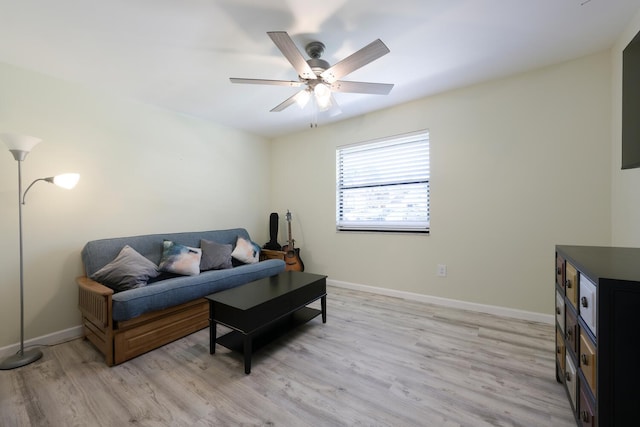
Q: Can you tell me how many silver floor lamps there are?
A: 1